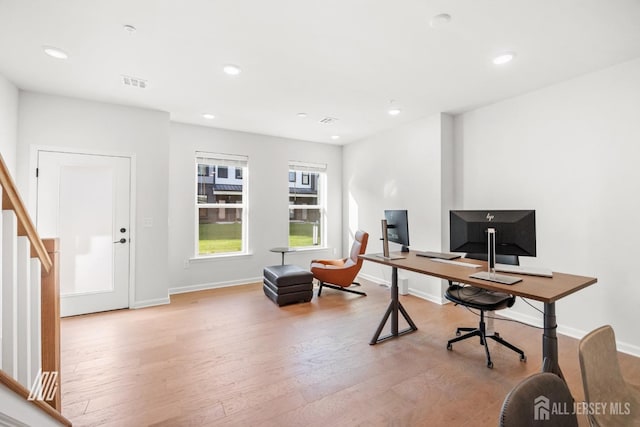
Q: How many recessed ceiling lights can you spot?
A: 6